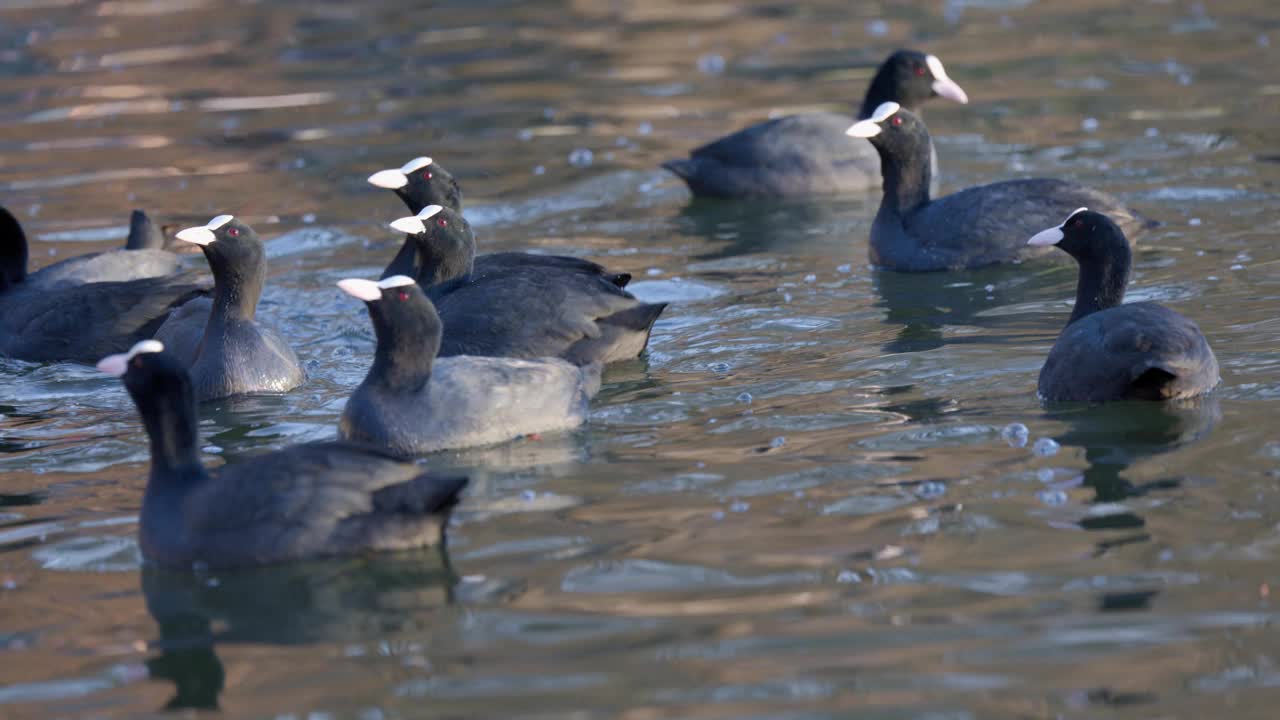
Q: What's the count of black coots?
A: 10